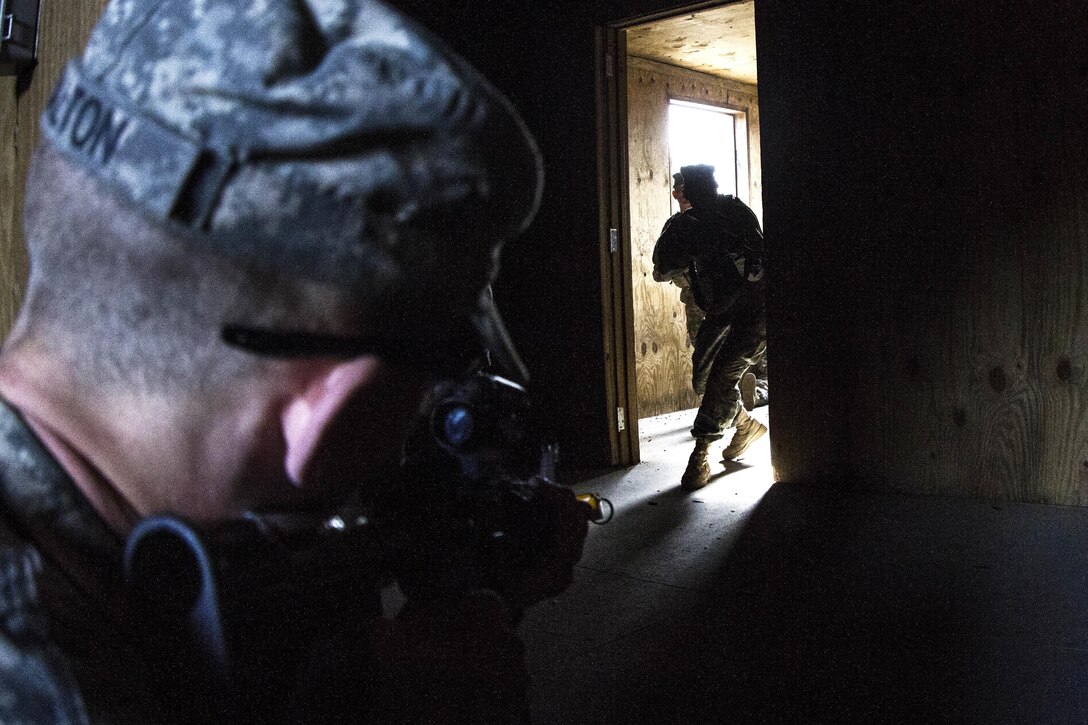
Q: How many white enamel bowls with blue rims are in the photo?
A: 0